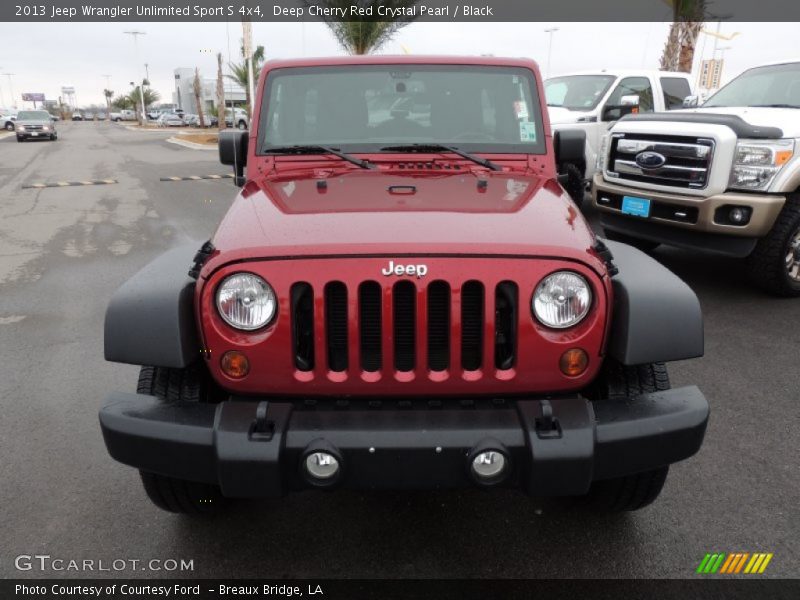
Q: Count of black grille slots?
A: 7